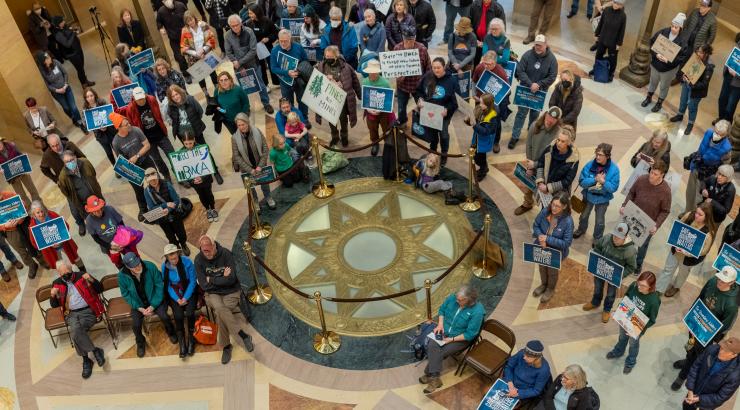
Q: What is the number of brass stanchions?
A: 8